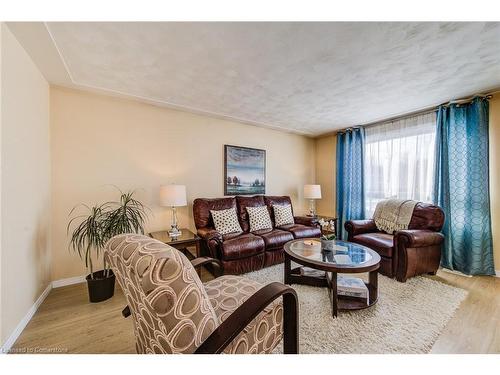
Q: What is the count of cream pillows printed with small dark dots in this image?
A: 3